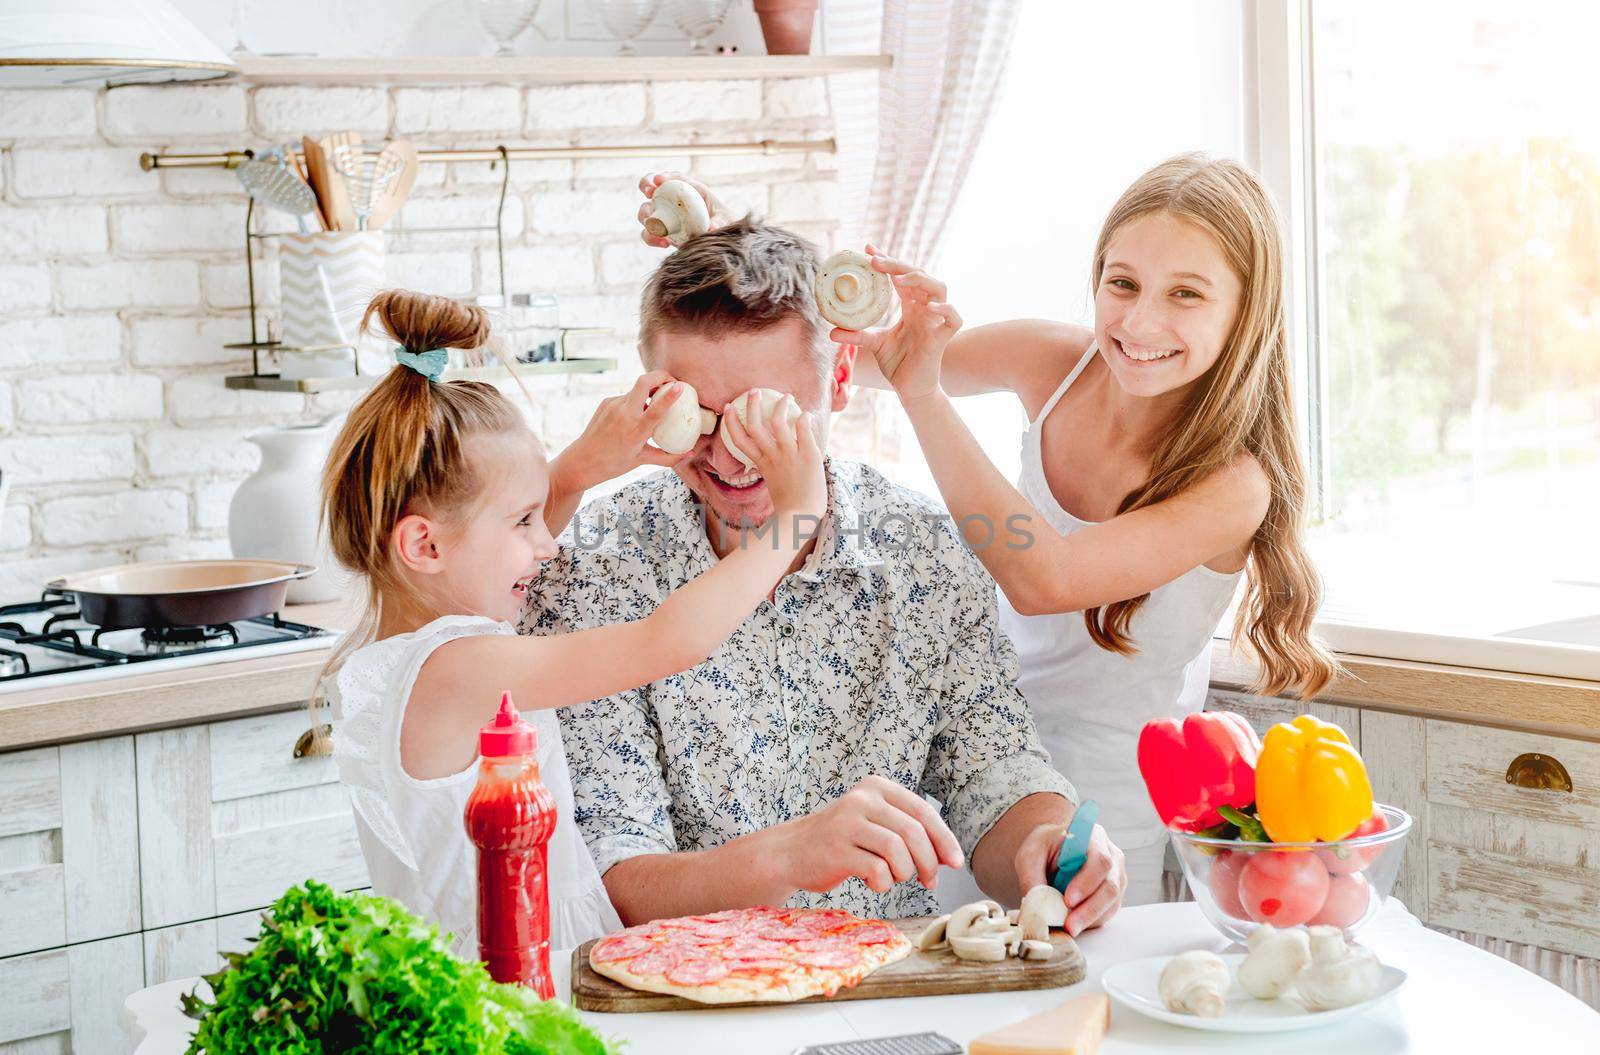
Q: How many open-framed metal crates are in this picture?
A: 1